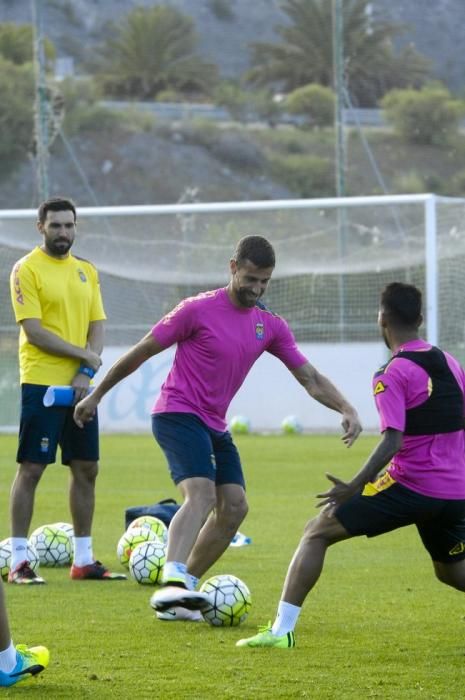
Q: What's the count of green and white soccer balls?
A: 9